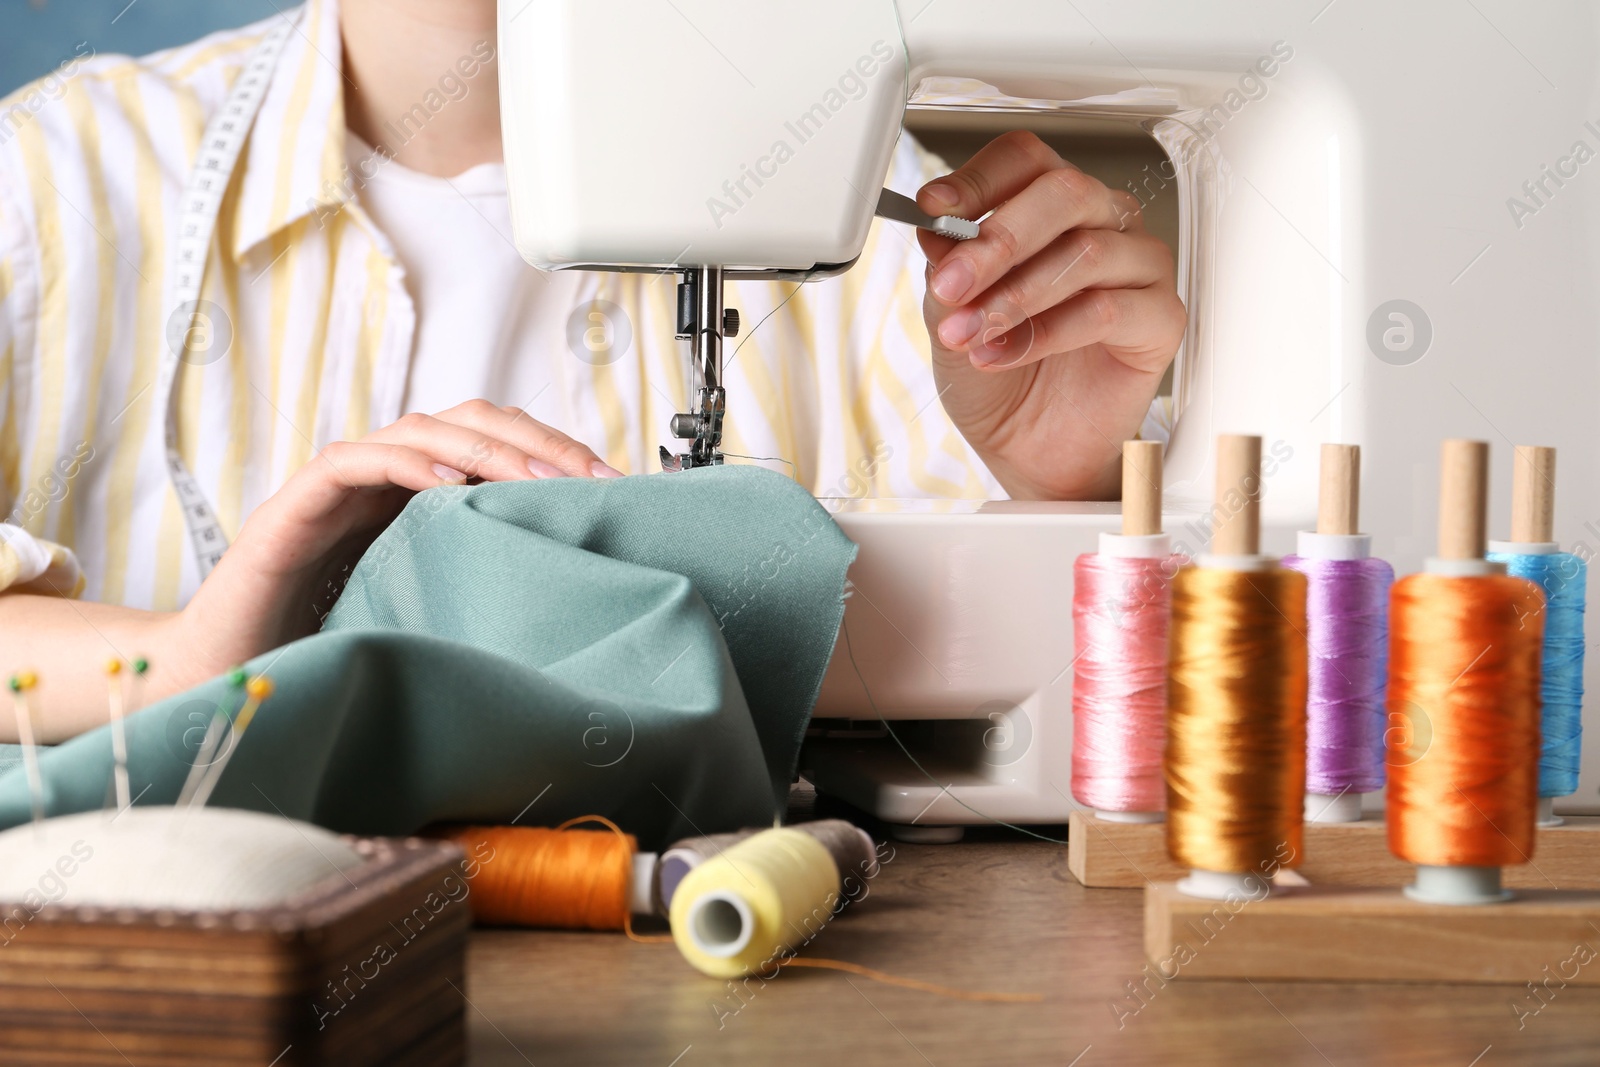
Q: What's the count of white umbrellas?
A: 0